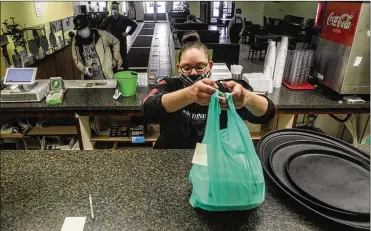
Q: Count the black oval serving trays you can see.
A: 3